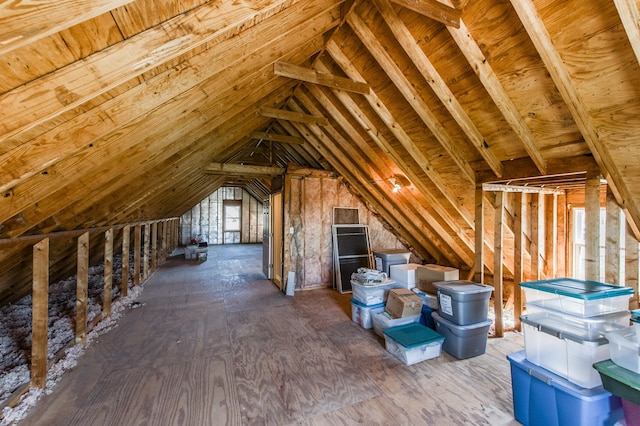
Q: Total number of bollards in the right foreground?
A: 0